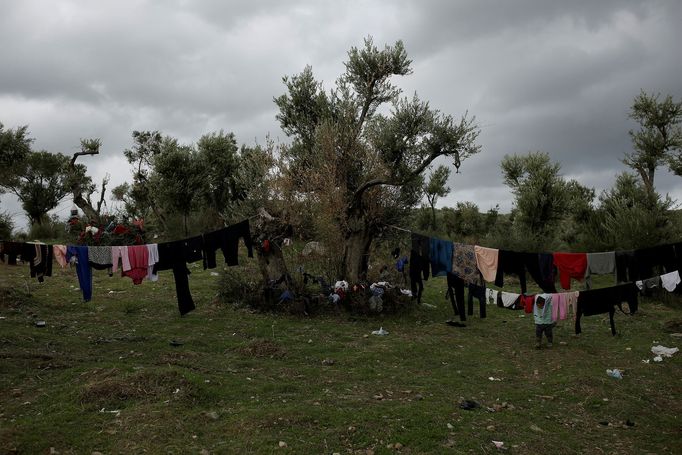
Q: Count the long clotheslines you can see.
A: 3